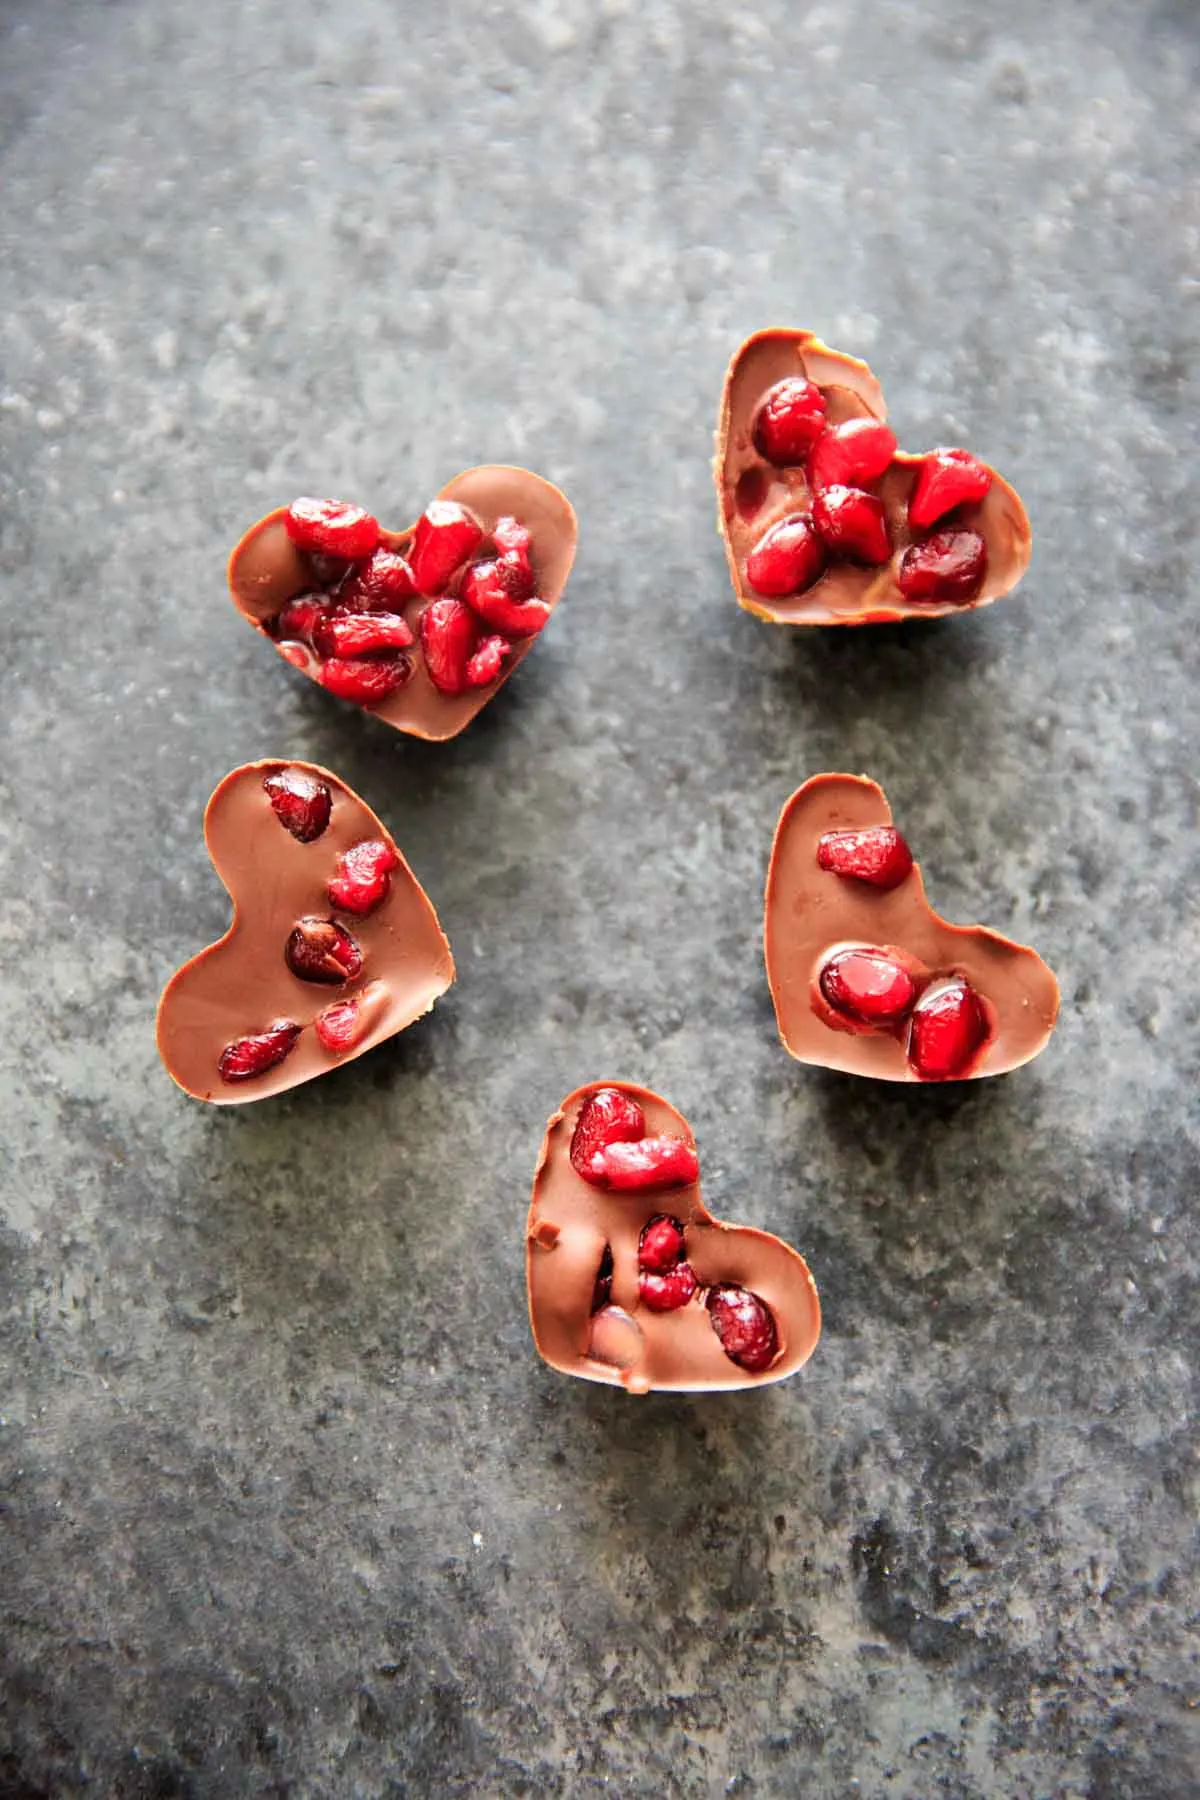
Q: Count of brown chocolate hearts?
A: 5